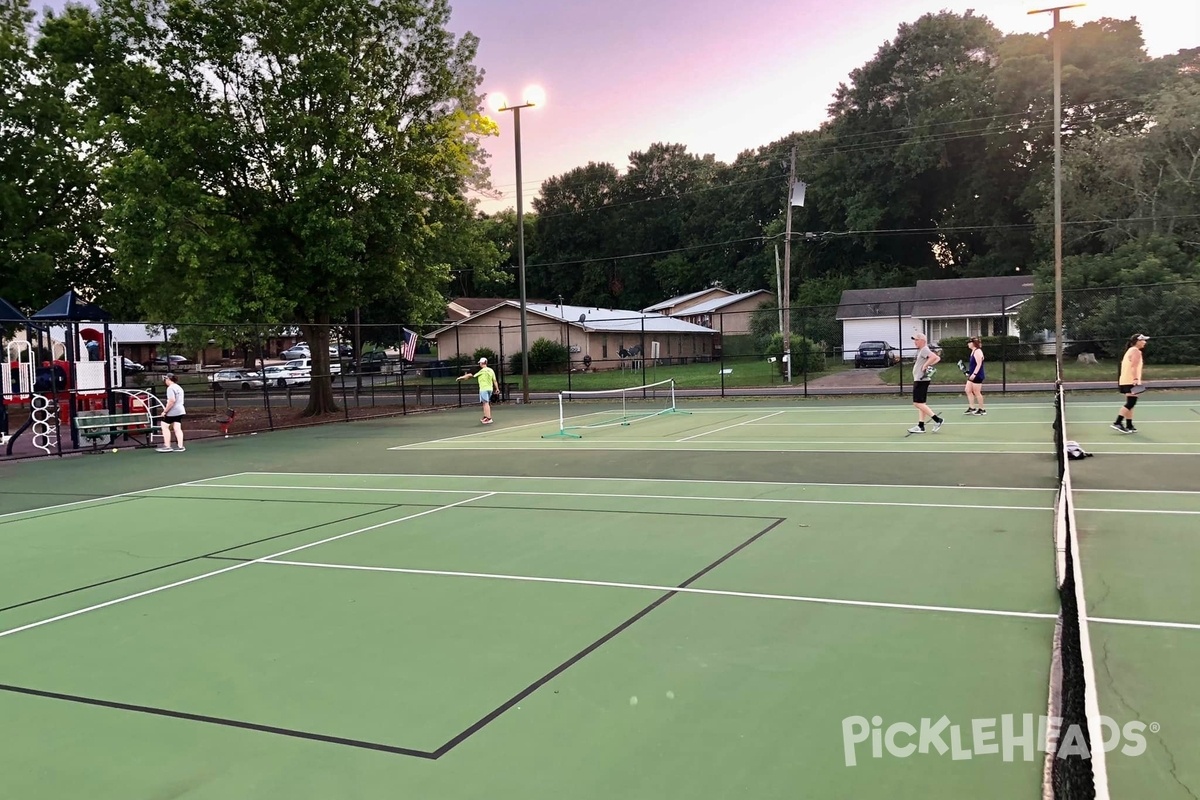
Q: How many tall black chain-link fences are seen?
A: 1